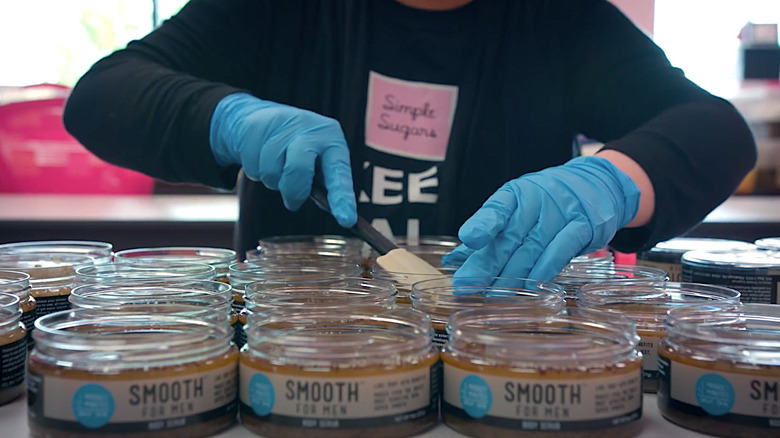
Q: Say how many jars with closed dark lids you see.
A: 3